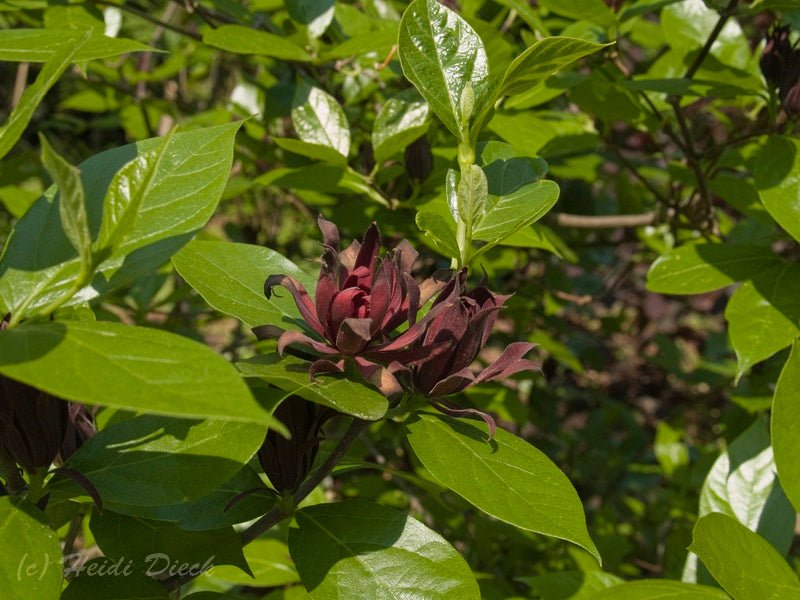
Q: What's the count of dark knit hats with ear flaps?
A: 0